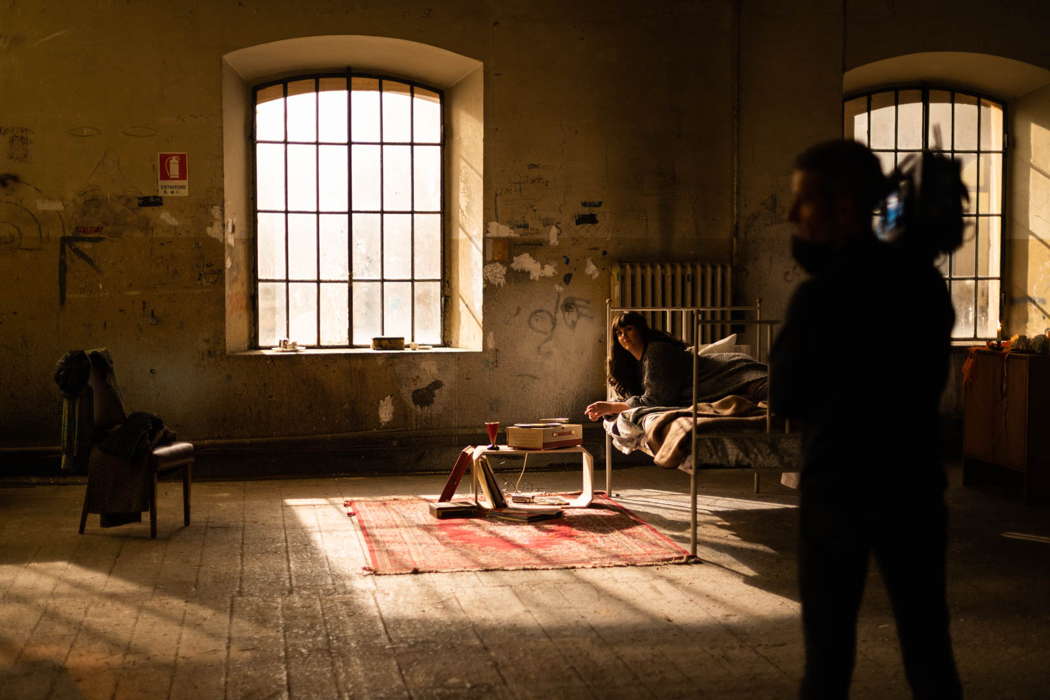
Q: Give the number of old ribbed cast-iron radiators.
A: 1